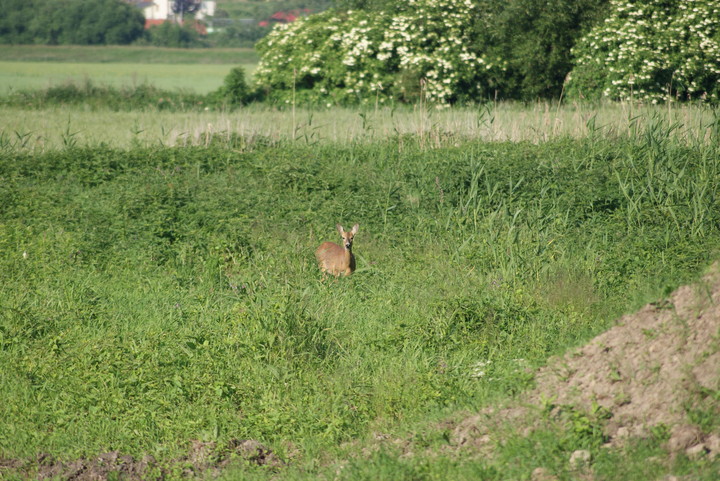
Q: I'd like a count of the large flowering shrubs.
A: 2